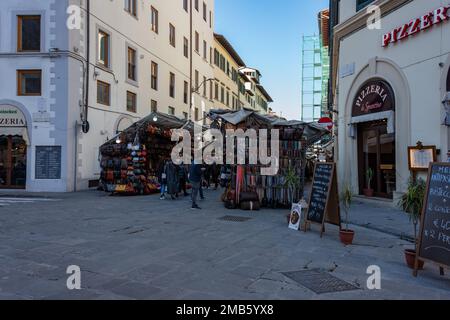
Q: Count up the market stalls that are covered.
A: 2